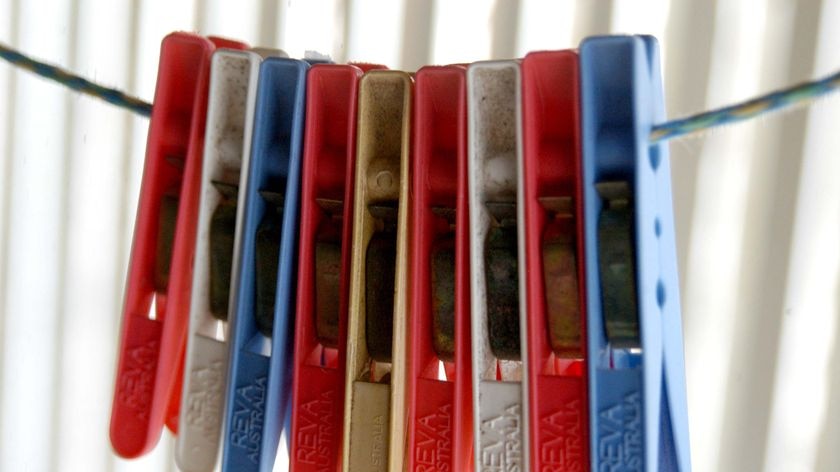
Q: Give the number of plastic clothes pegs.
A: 9